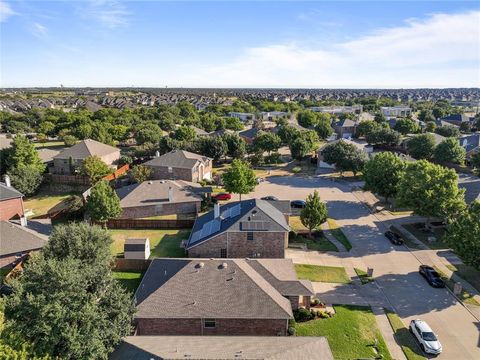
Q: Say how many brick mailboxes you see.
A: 2